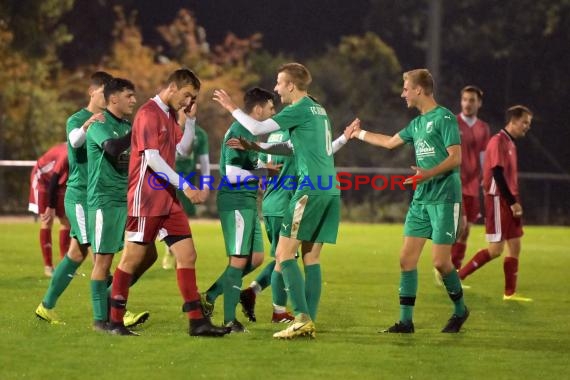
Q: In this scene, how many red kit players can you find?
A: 4